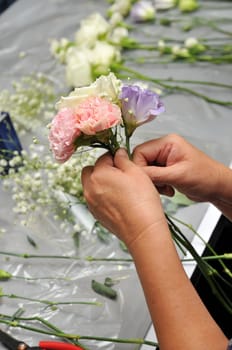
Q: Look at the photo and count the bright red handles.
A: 1